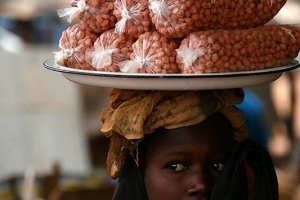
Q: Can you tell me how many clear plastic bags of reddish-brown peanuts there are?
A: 7